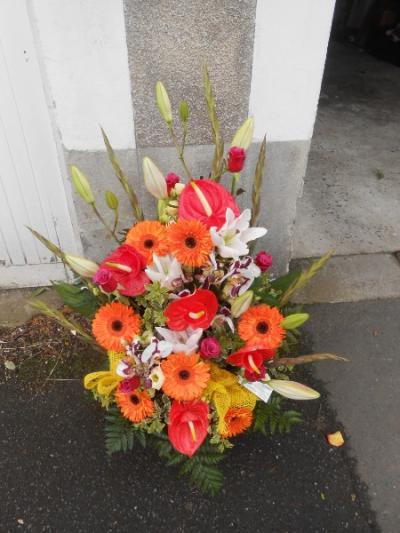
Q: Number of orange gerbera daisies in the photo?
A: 7